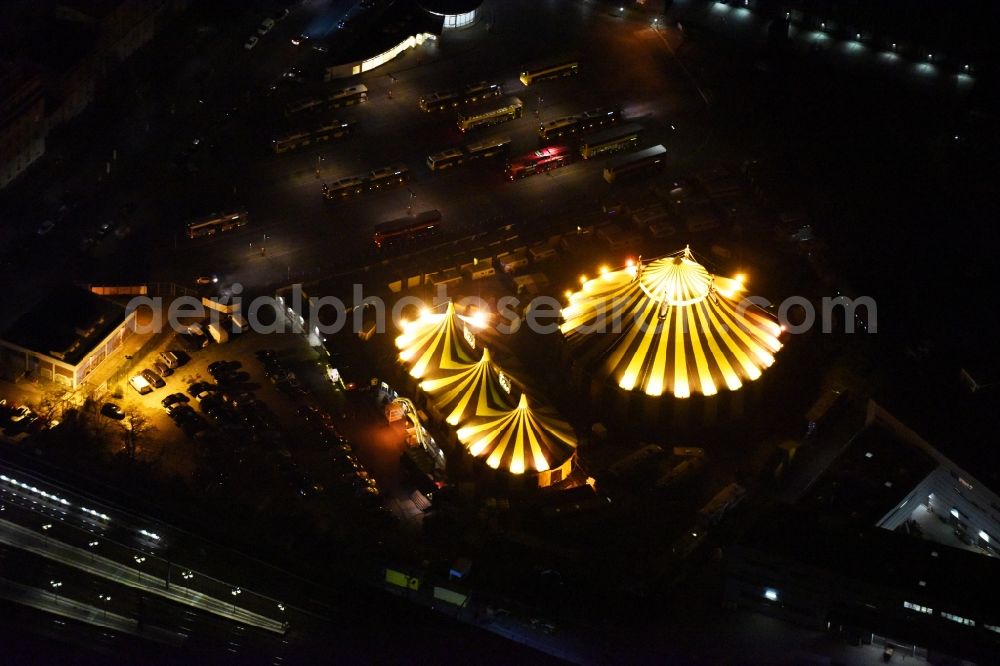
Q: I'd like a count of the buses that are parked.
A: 13